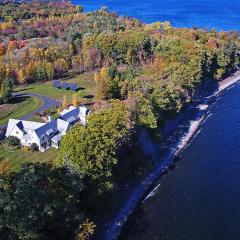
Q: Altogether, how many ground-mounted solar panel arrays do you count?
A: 3